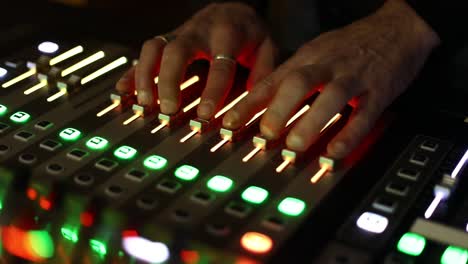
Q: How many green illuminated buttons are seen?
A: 12